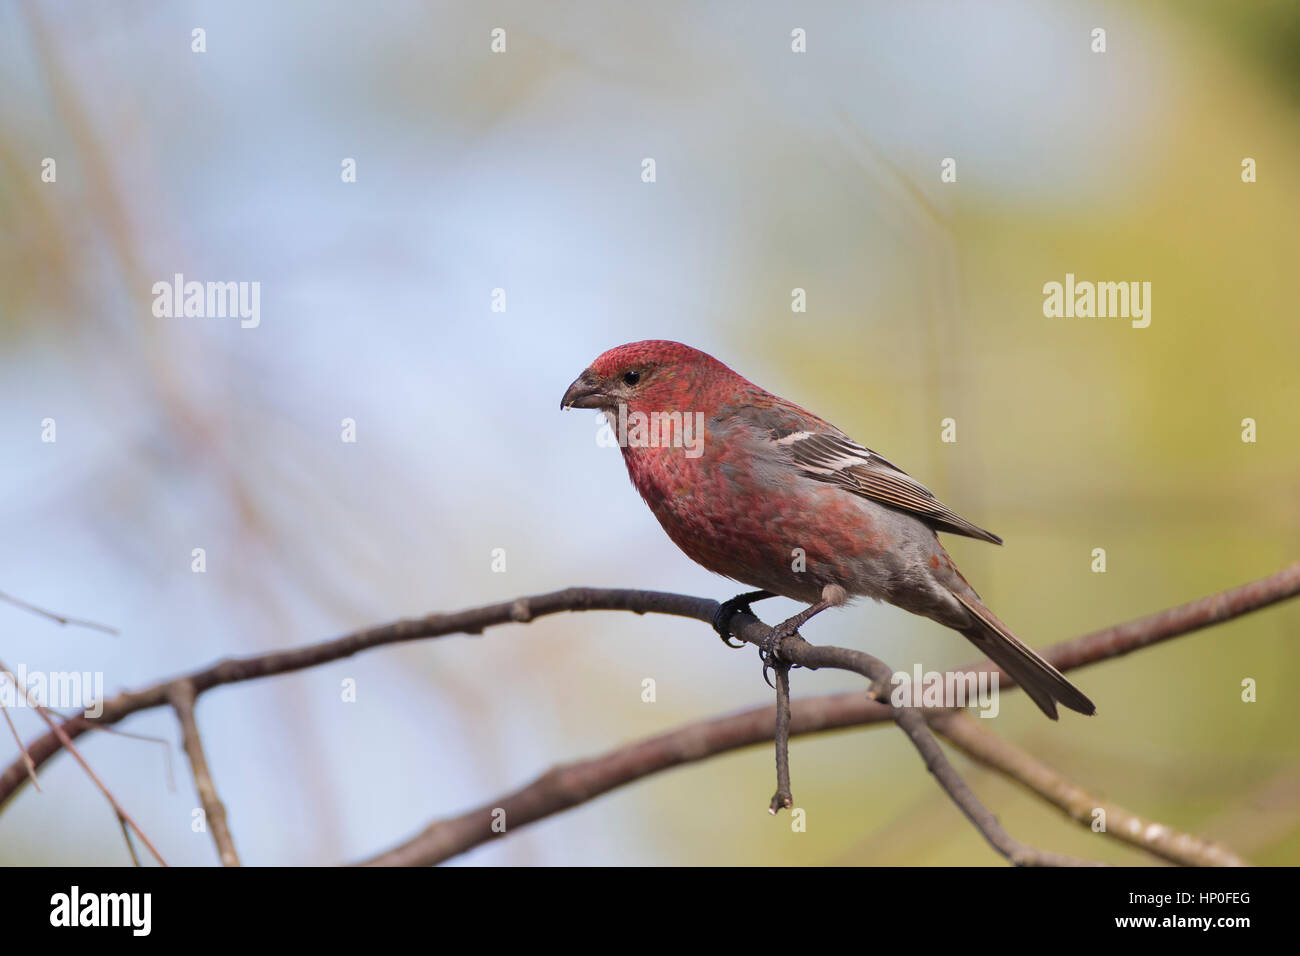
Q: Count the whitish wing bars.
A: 2